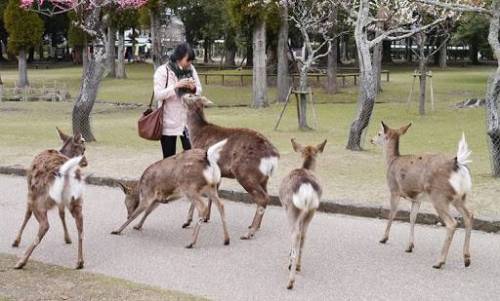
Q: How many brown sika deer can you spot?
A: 5